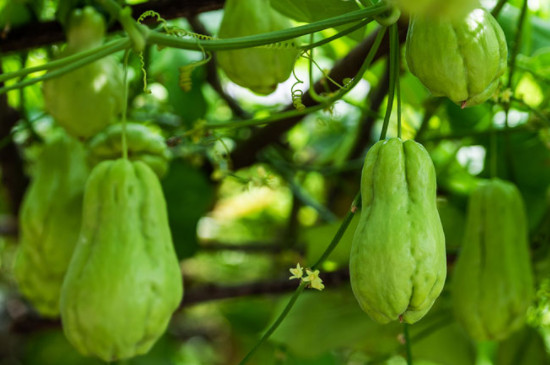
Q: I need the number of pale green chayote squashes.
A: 8